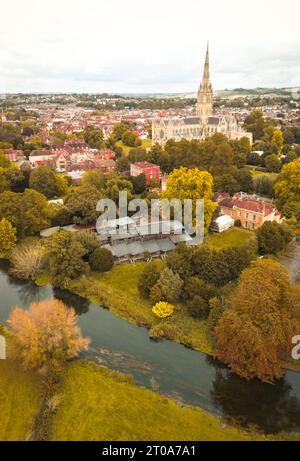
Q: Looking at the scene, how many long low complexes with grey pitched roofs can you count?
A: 1